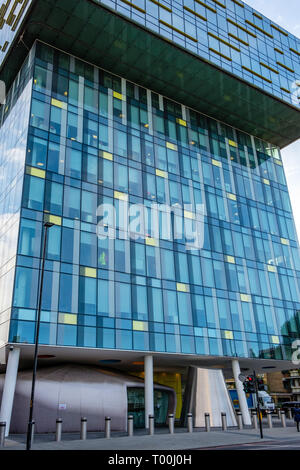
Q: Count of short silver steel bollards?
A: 15